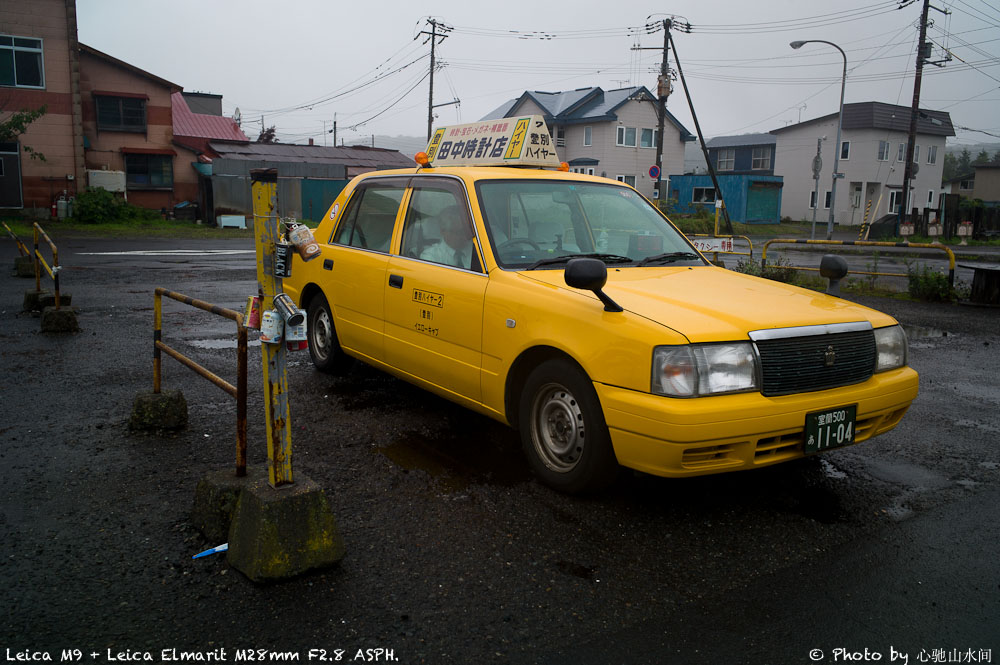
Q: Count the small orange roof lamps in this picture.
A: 2